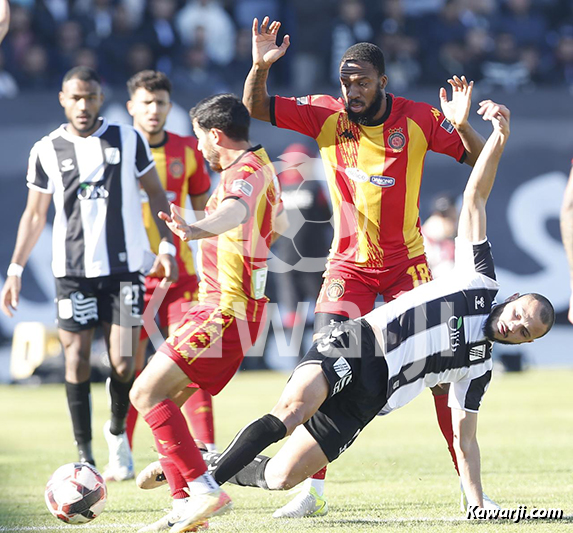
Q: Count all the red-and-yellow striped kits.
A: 3